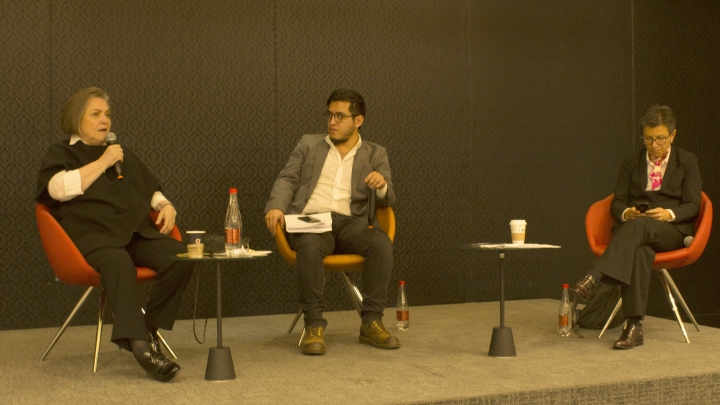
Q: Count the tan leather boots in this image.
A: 2